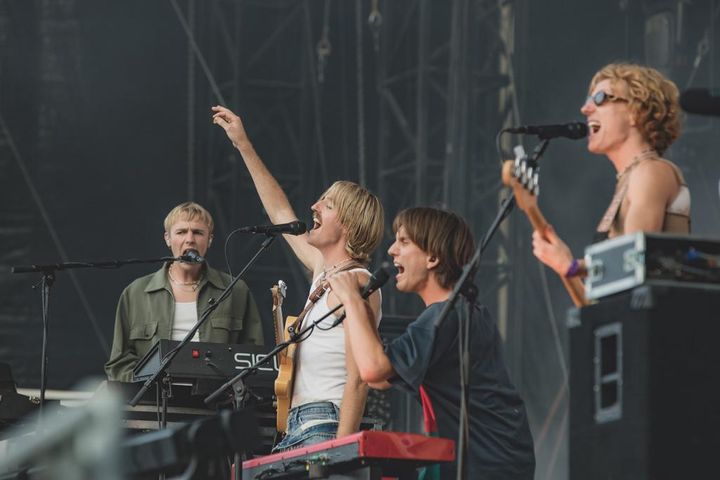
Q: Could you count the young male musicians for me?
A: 4